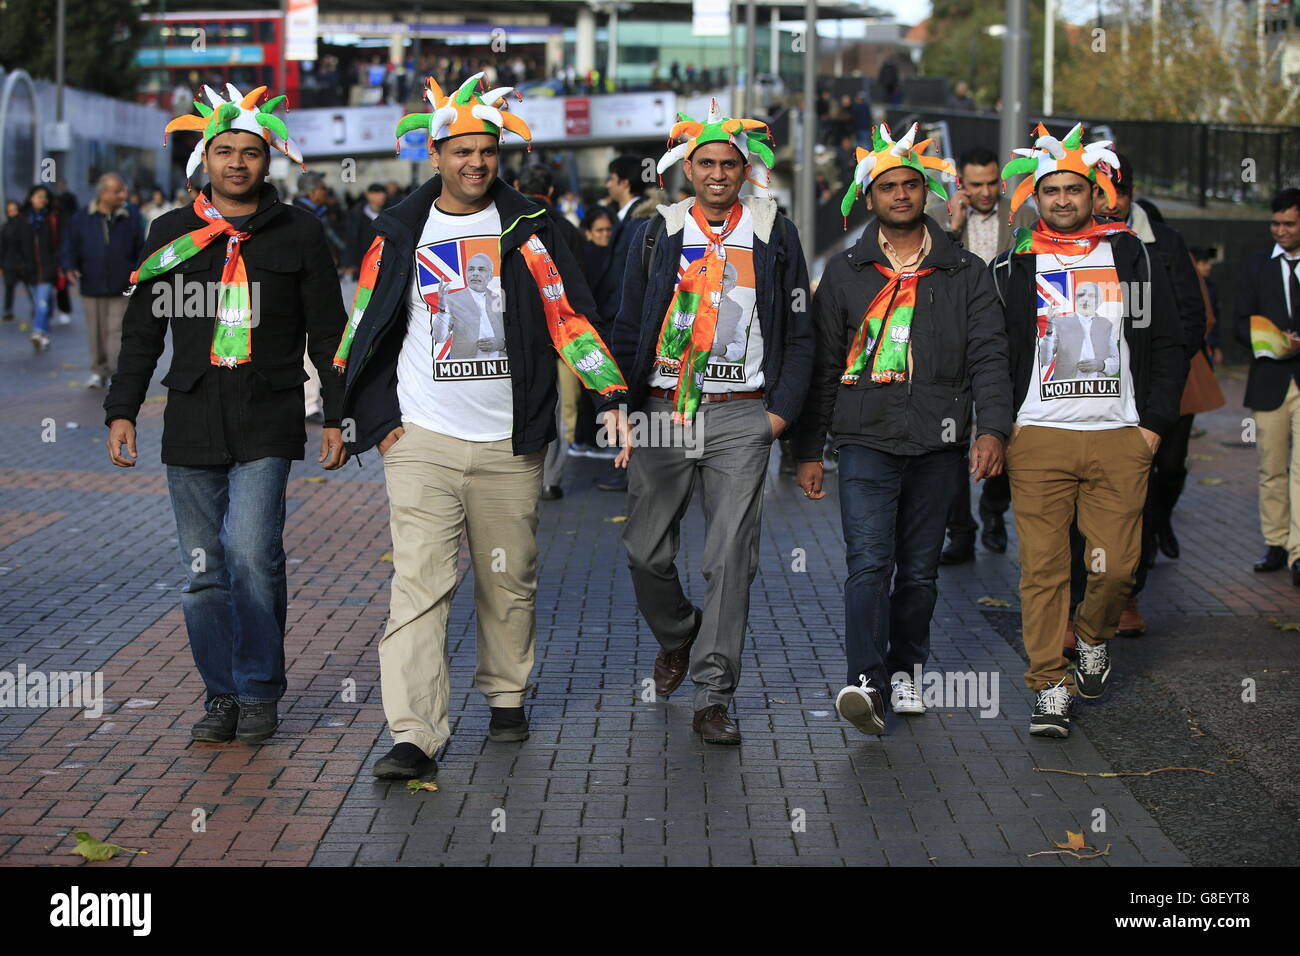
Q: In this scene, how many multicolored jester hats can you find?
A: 5